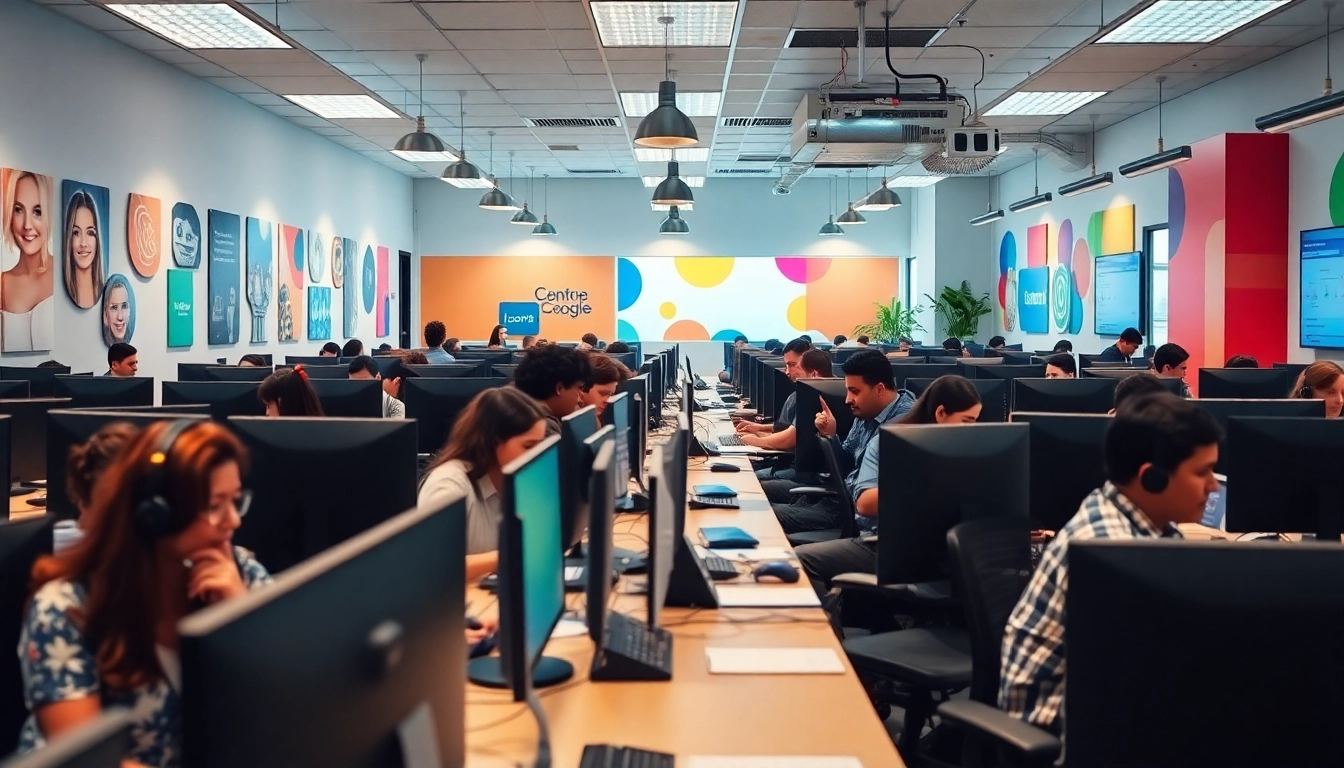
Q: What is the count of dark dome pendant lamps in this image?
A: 11